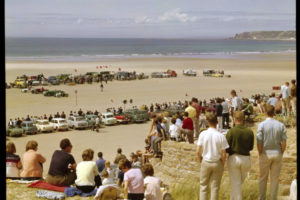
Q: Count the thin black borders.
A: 2